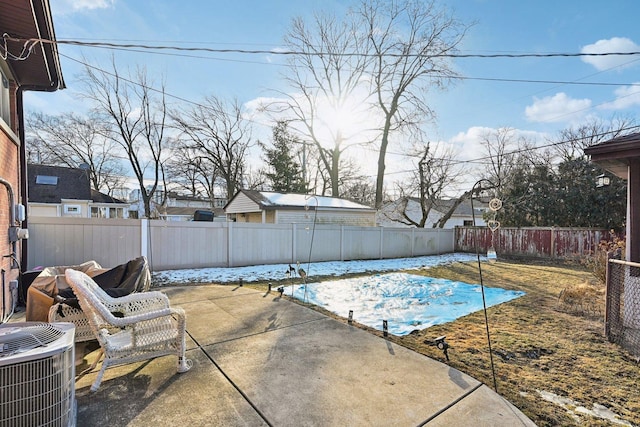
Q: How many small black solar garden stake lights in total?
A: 6